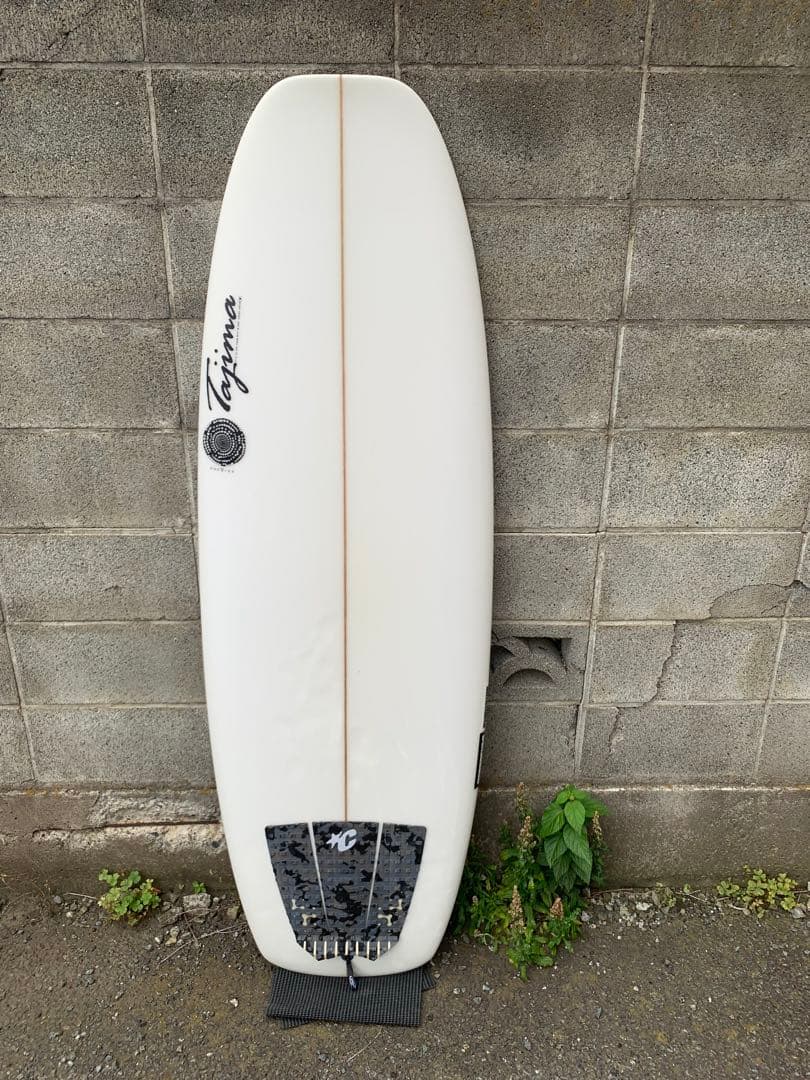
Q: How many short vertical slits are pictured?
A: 9